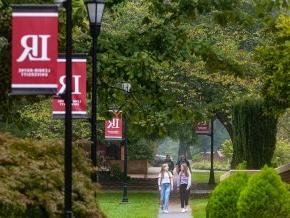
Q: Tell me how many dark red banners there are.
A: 4